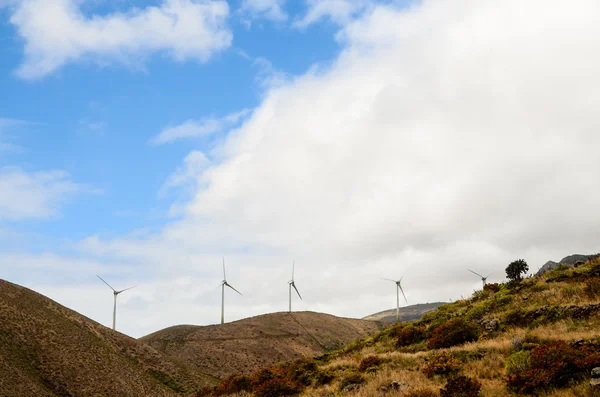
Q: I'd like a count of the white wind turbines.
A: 5